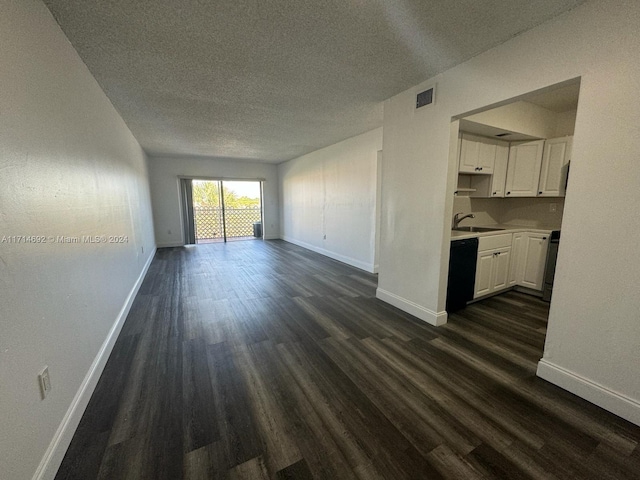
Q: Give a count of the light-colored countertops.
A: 1